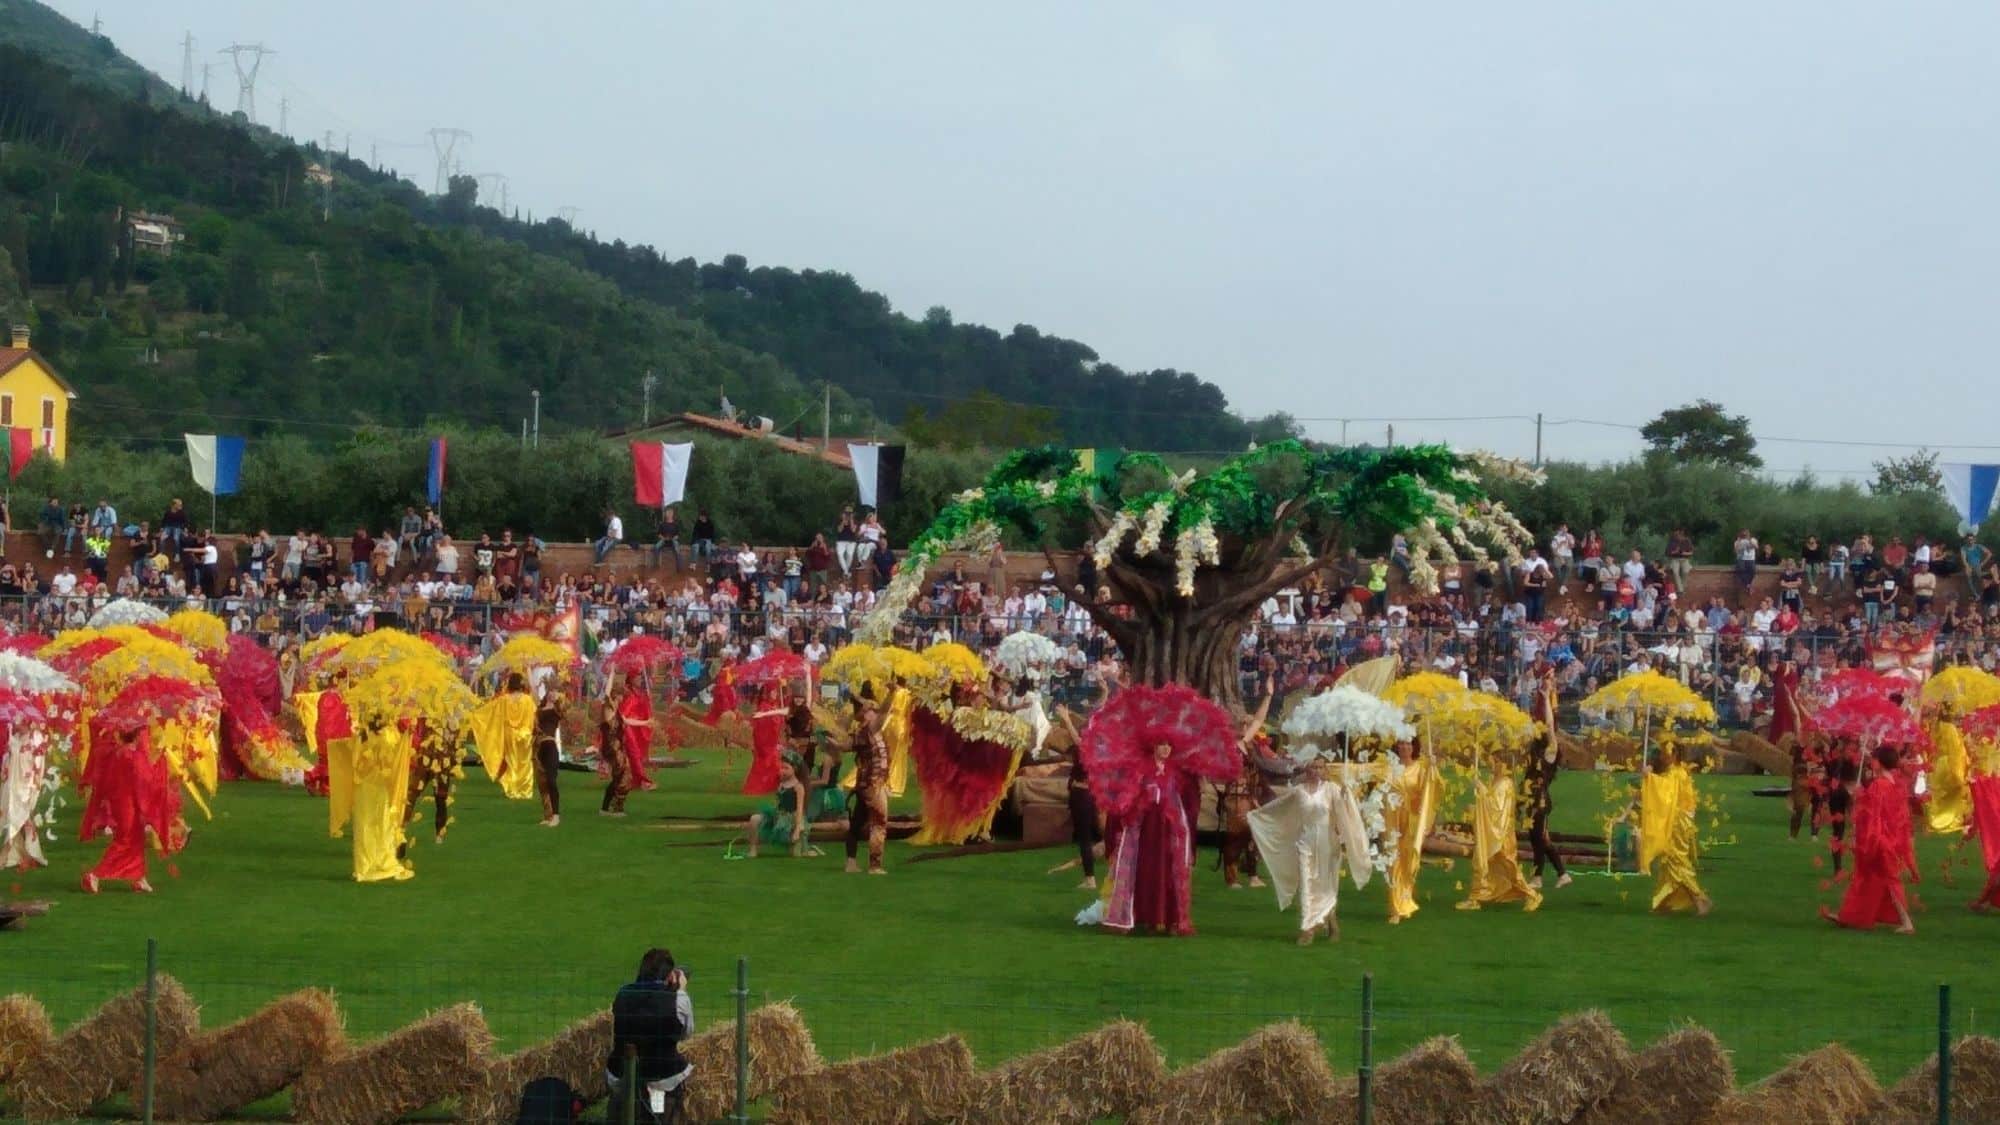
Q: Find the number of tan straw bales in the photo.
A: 14